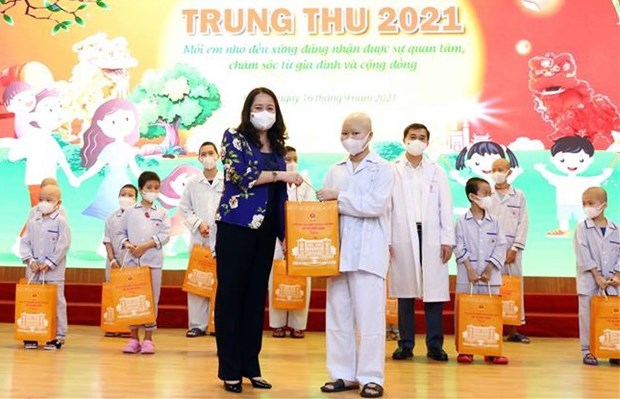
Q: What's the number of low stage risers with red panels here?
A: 2